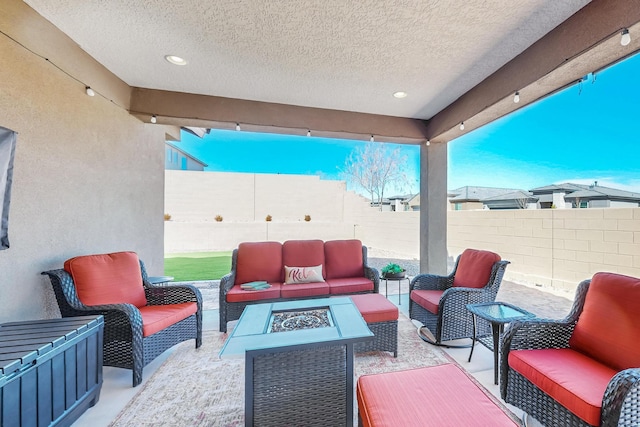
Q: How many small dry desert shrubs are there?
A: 4